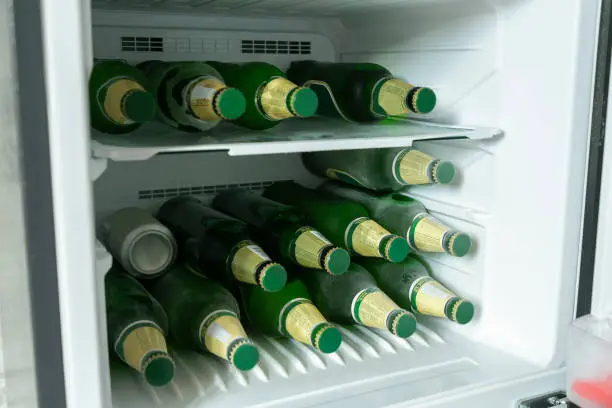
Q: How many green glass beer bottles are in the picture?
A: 14